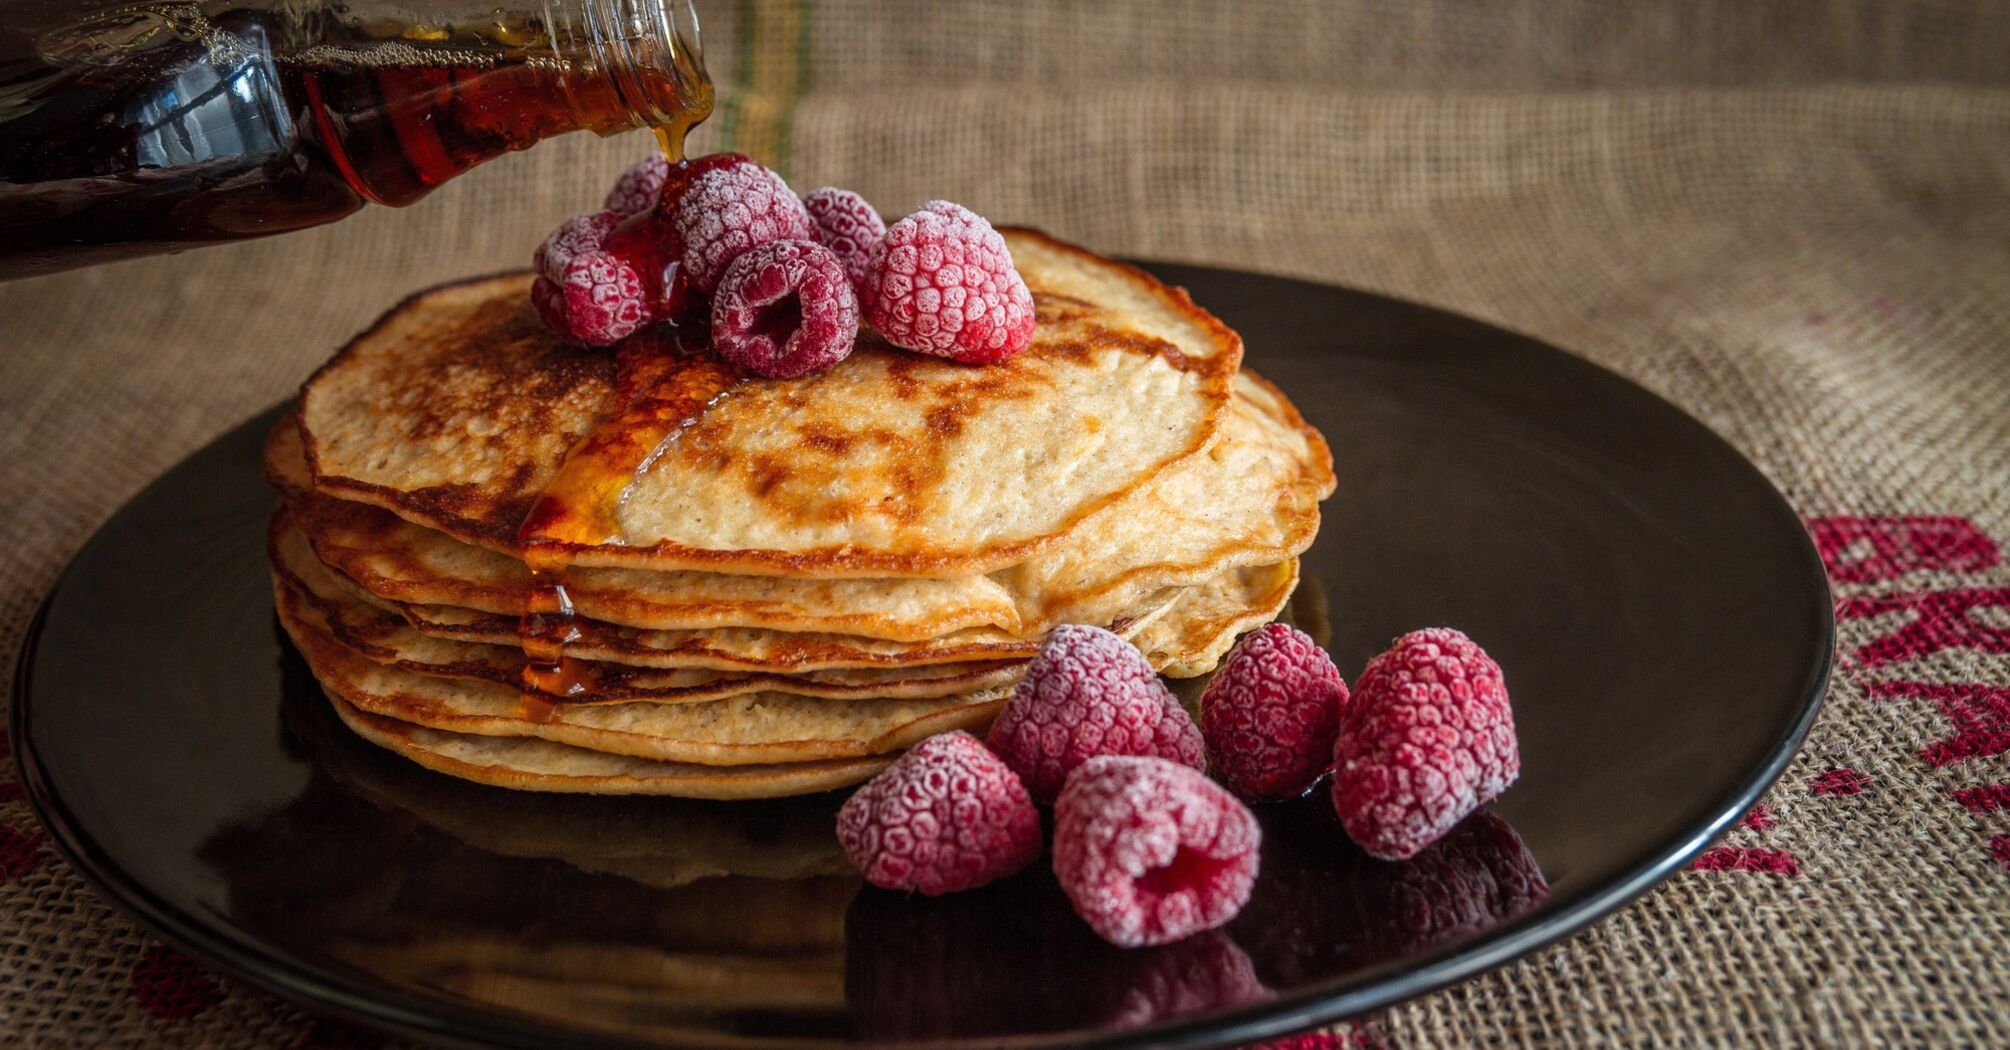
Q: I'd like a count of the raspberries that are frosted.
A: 11